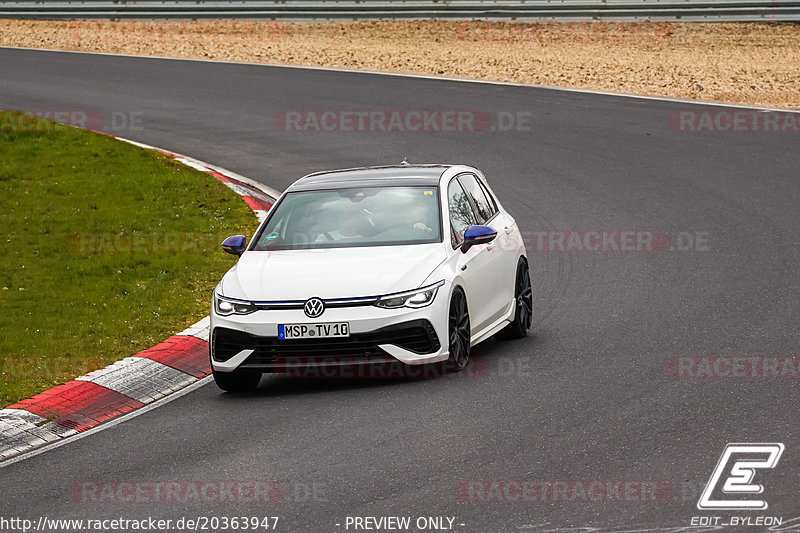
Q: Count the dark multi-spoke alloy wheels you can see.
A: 2